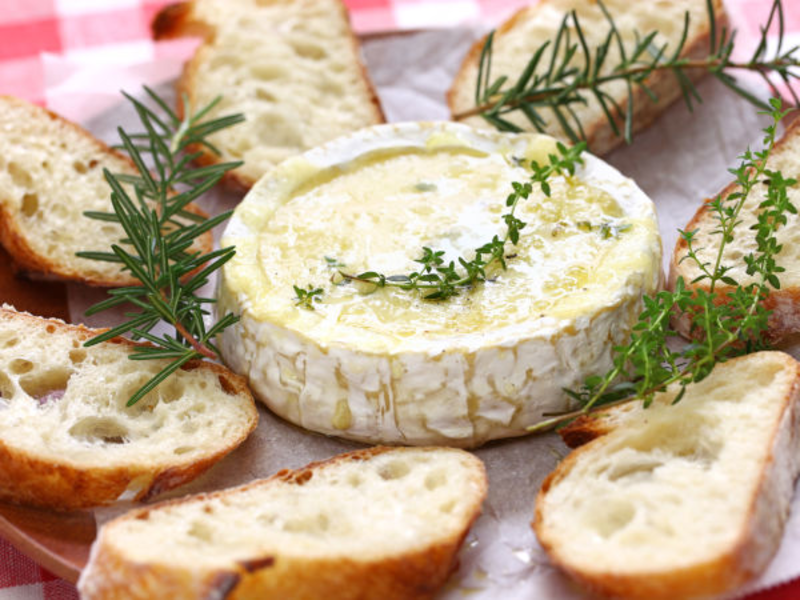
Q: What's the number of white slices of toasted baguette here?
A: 7